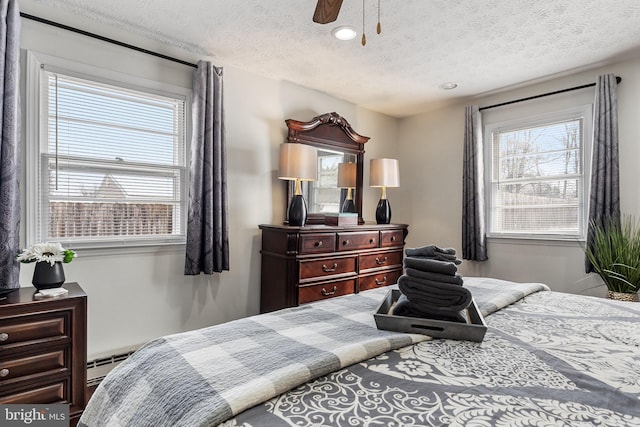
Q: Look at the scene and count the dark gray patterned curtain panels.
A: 4